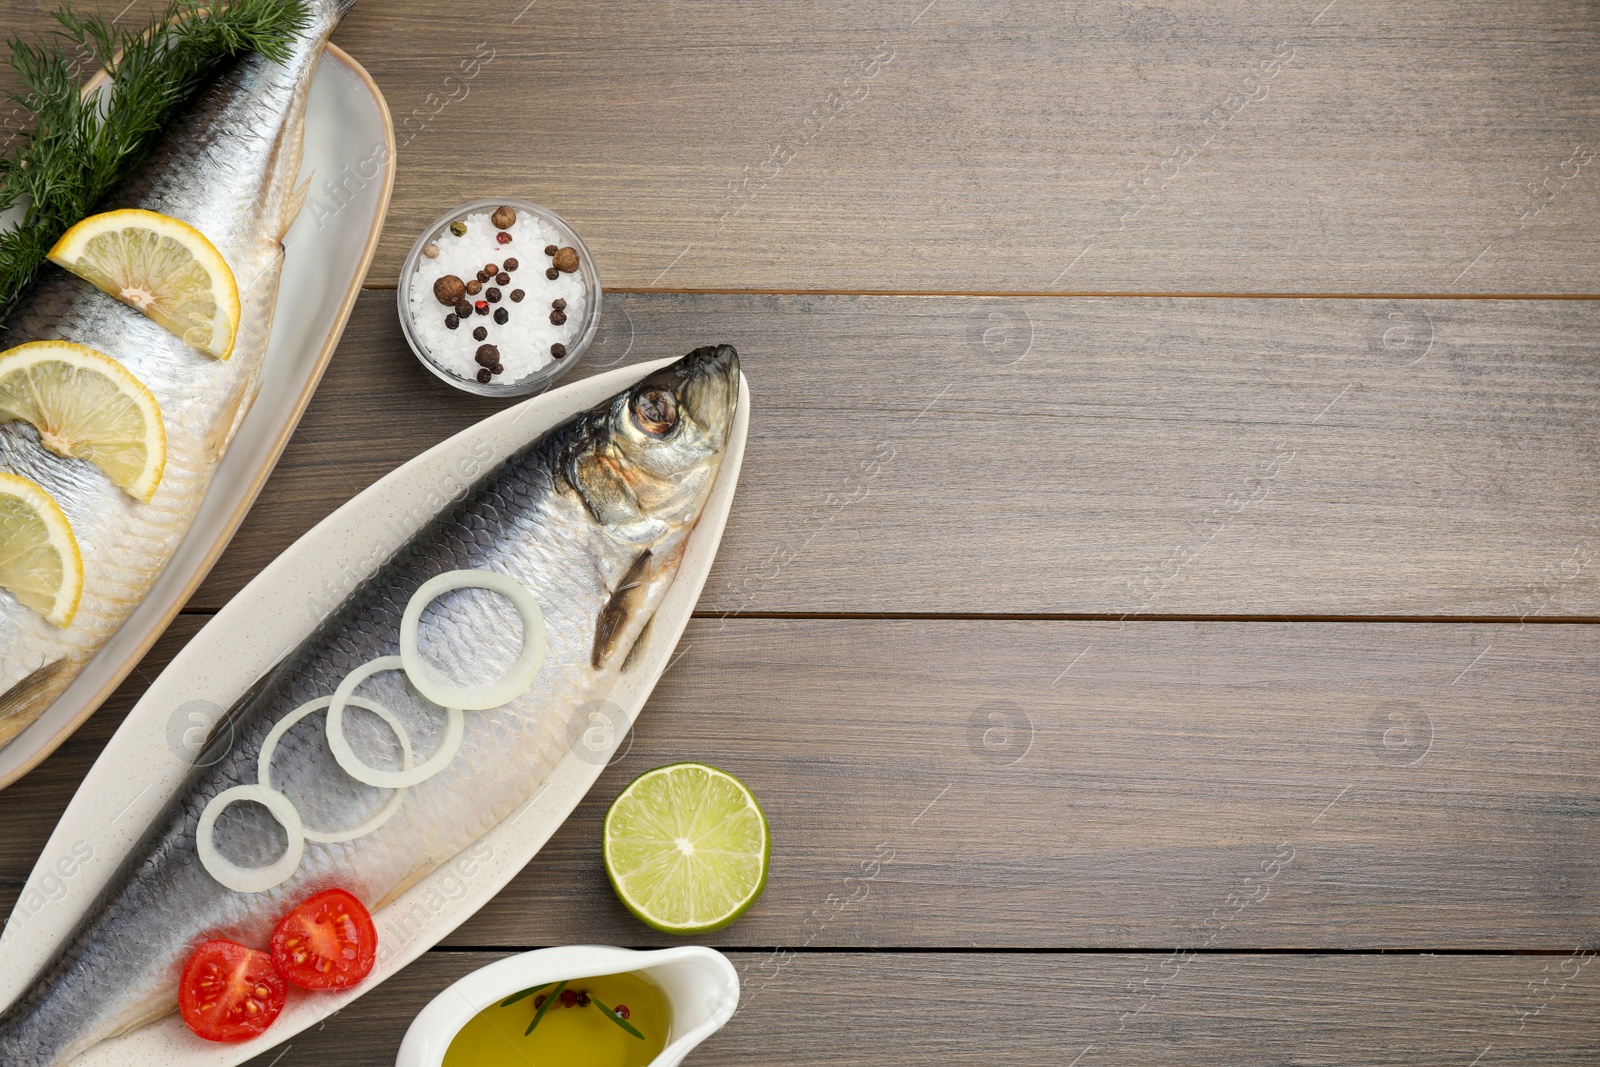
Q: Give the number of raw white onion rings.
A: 4